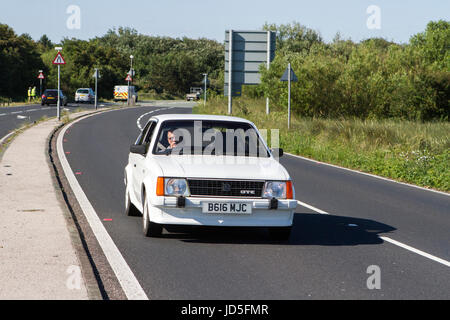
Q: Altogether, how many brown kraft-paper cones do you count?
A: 0